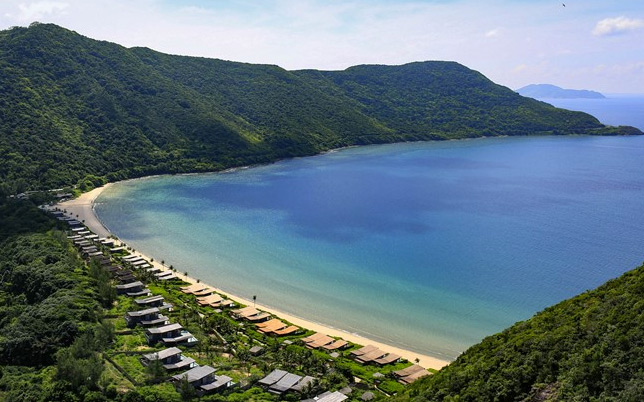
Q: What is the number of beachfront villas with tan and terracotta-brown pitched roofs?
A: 7